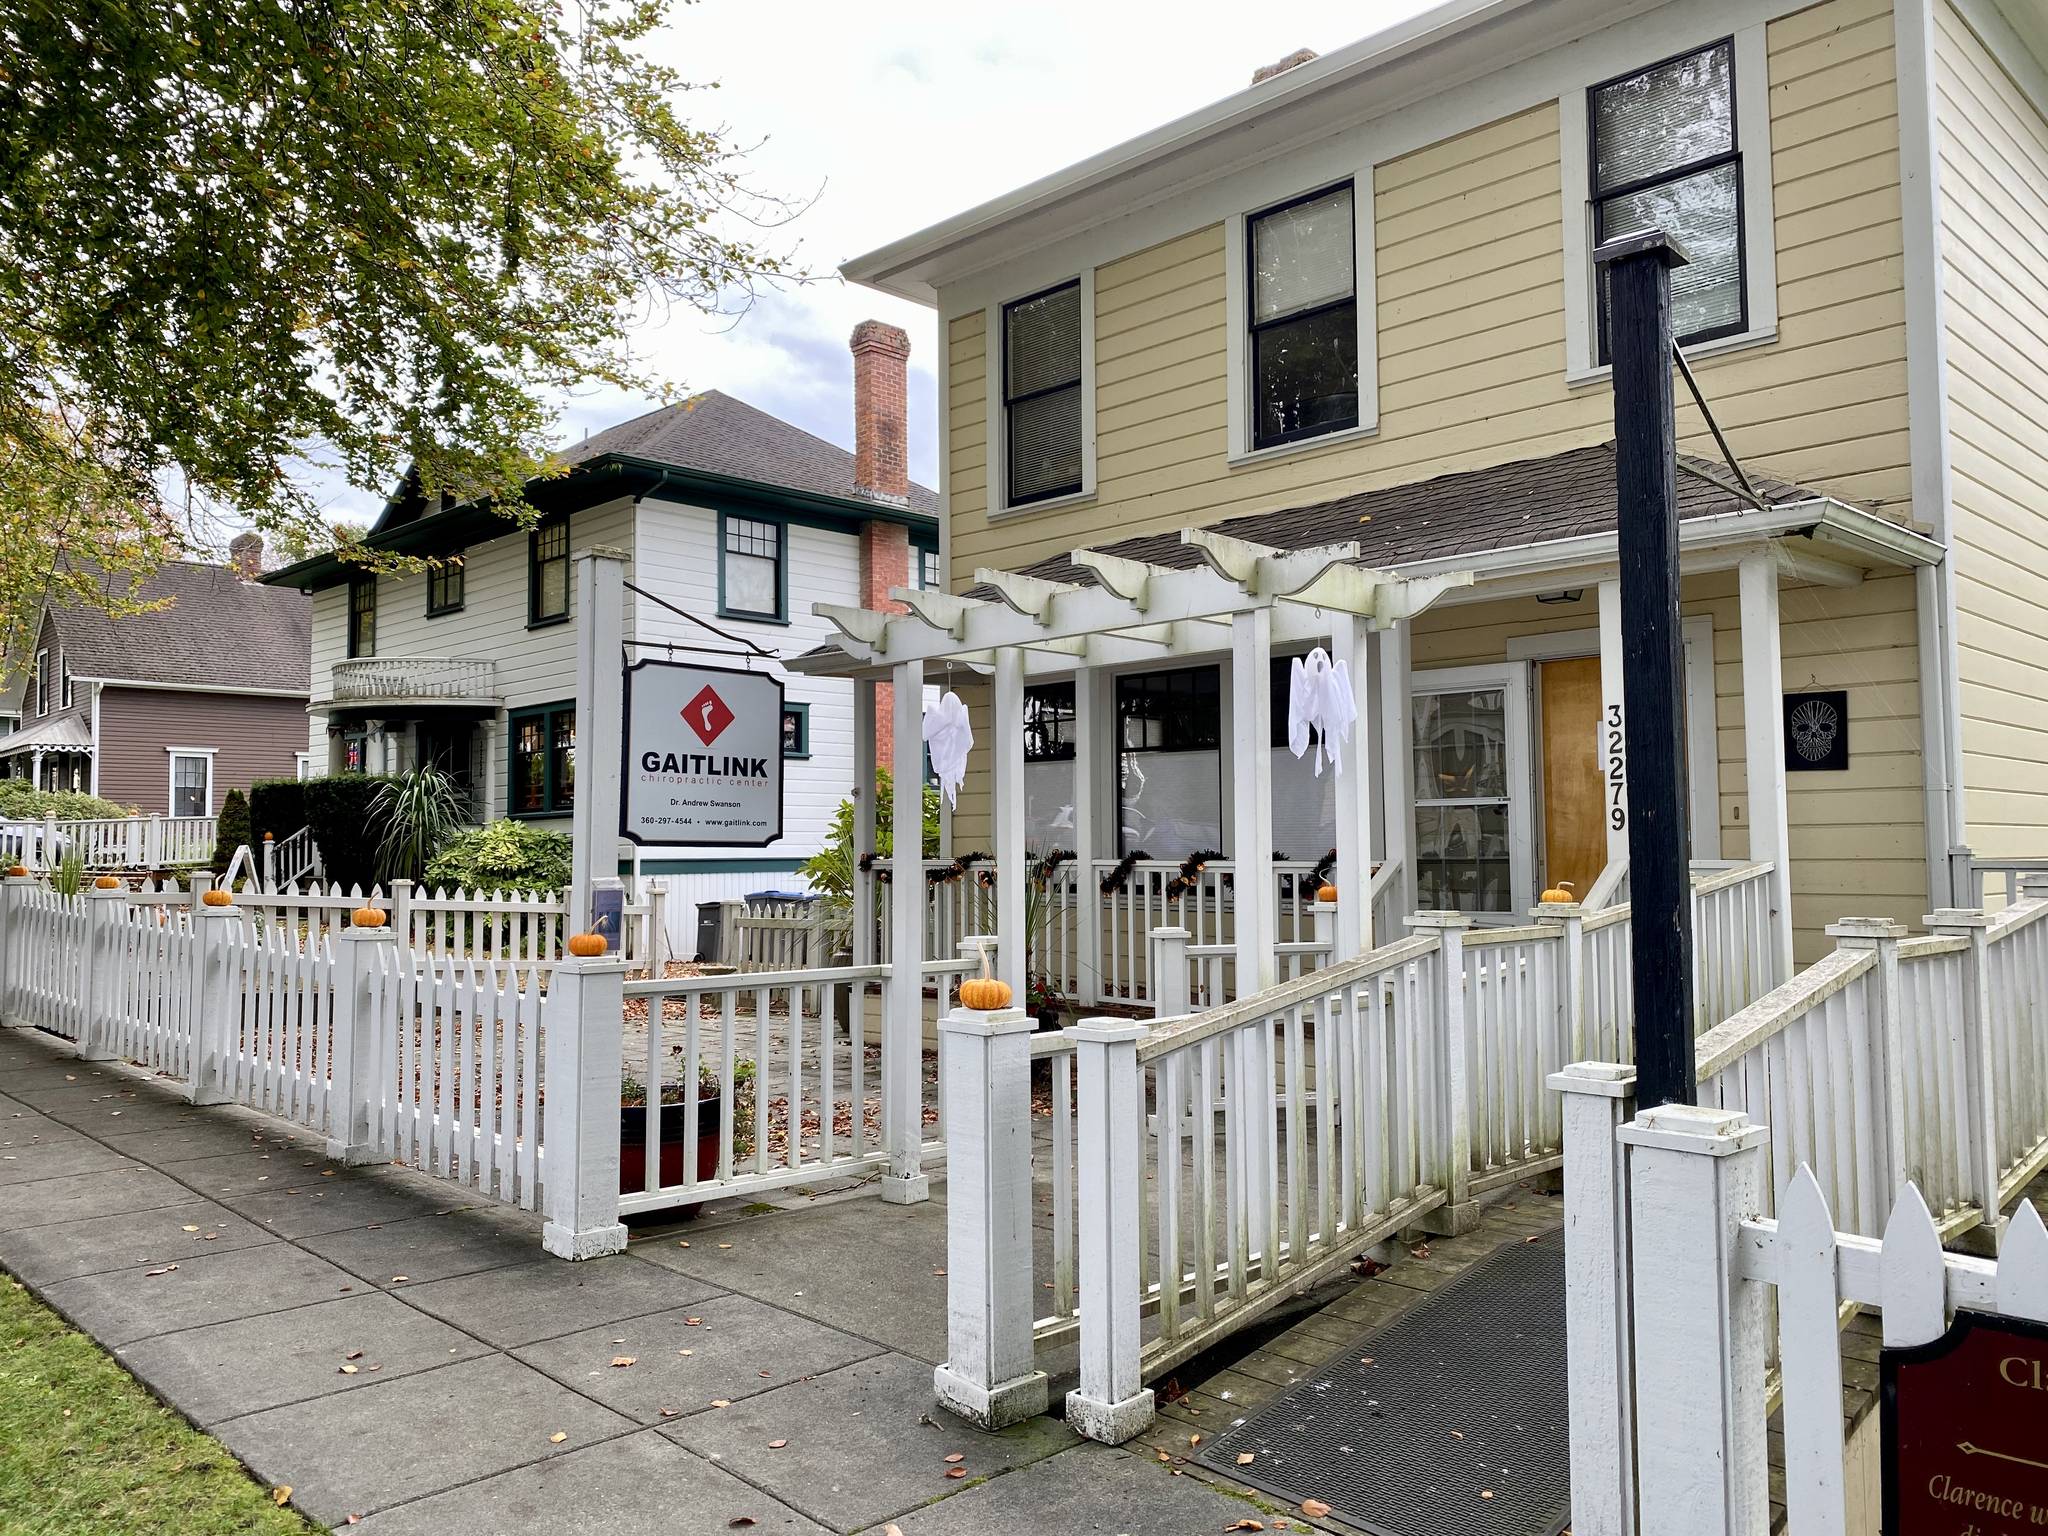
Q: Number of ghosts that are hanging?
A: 2